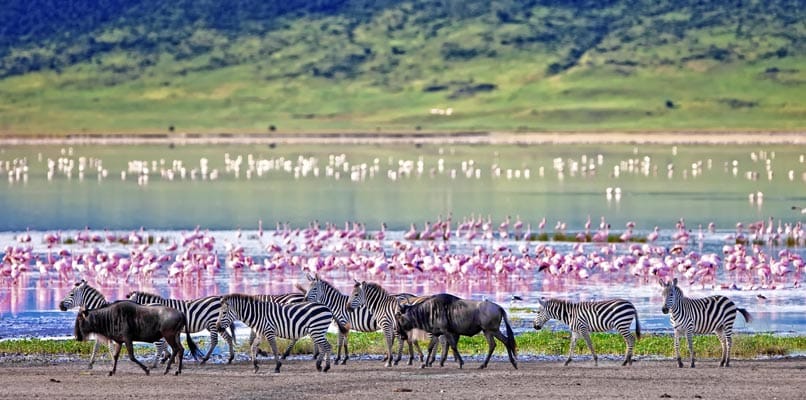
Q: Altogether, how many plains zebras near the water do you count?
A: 8